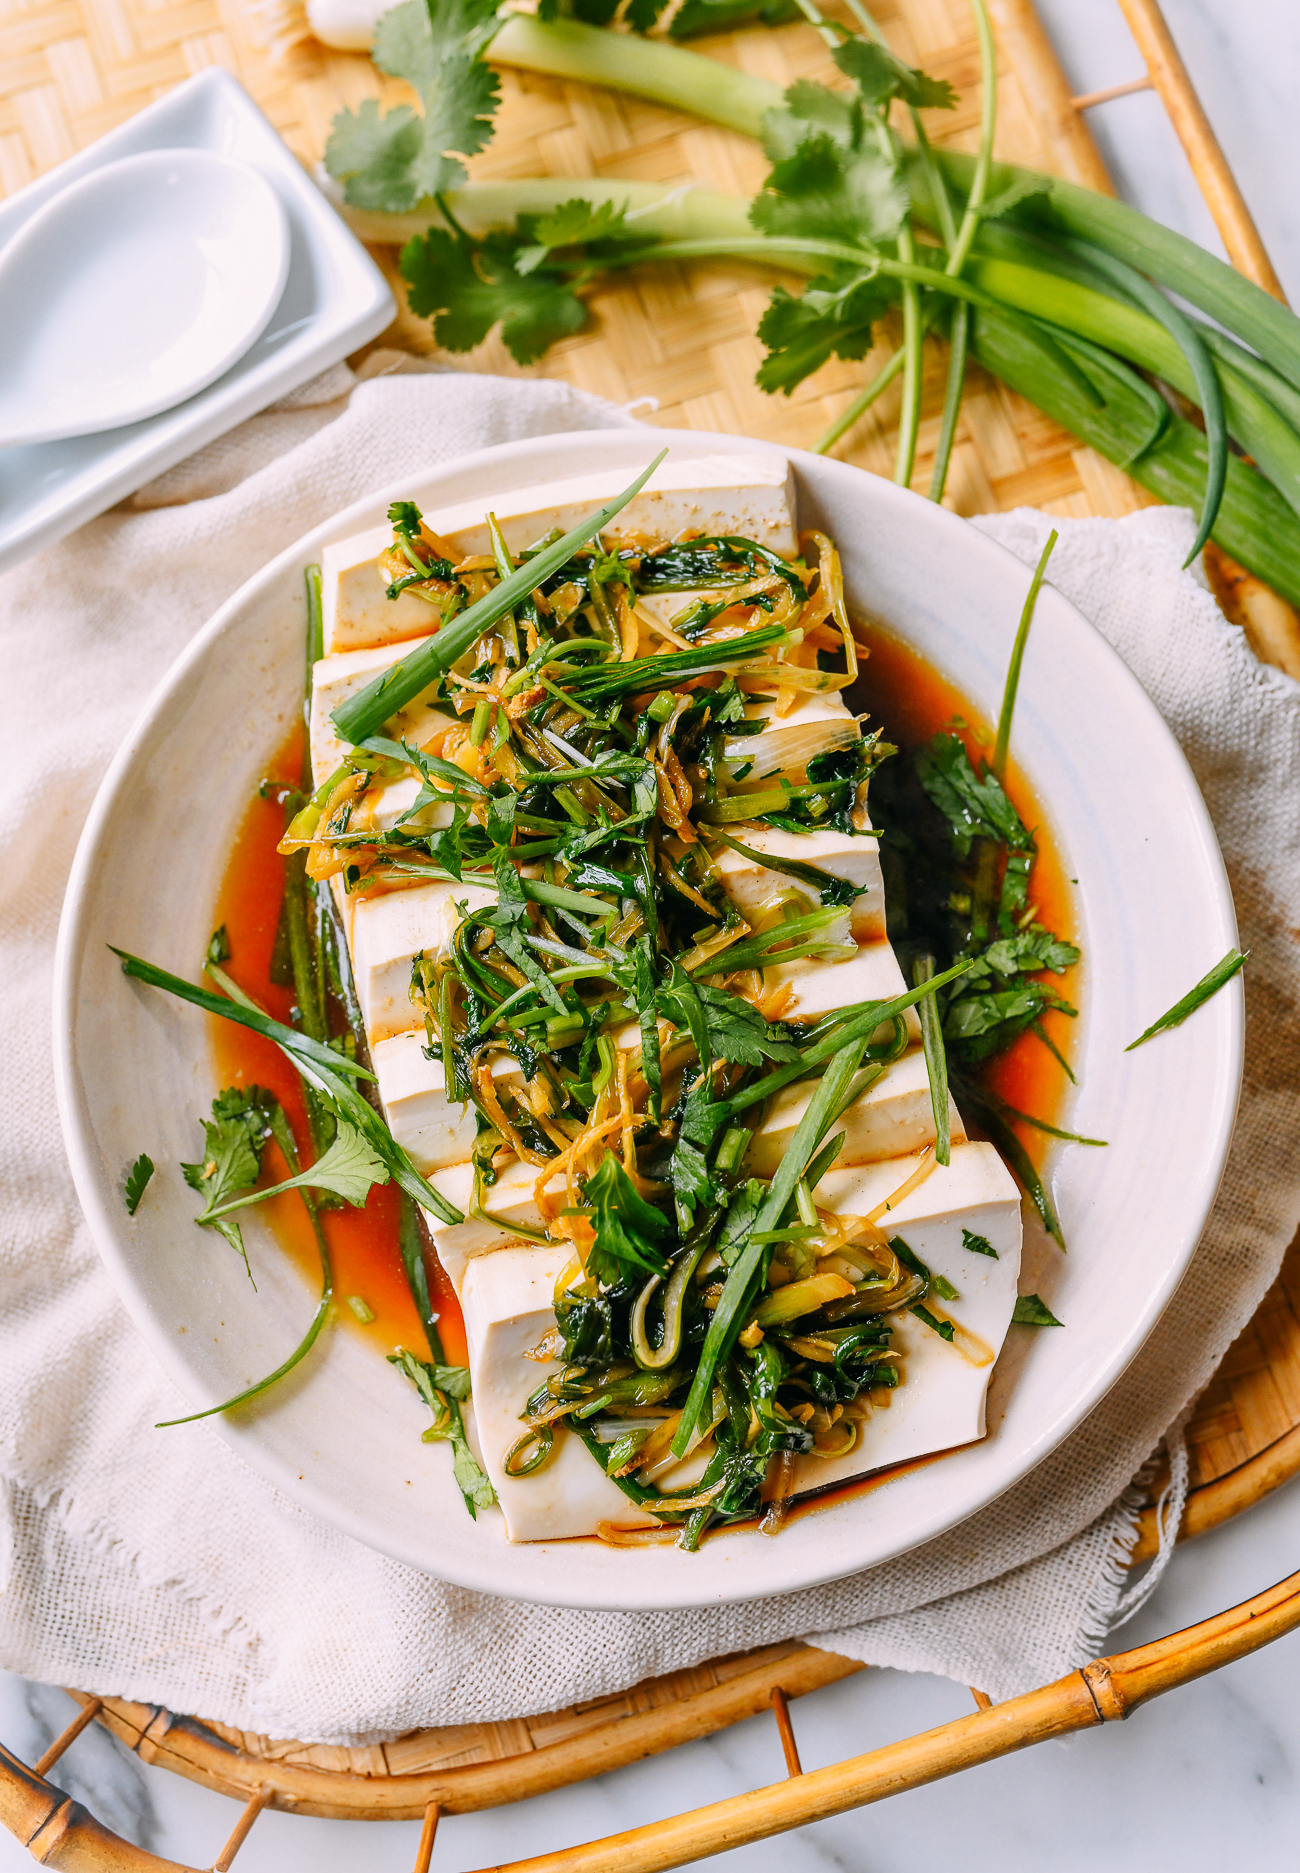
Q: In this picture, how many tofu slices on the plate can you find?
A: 7